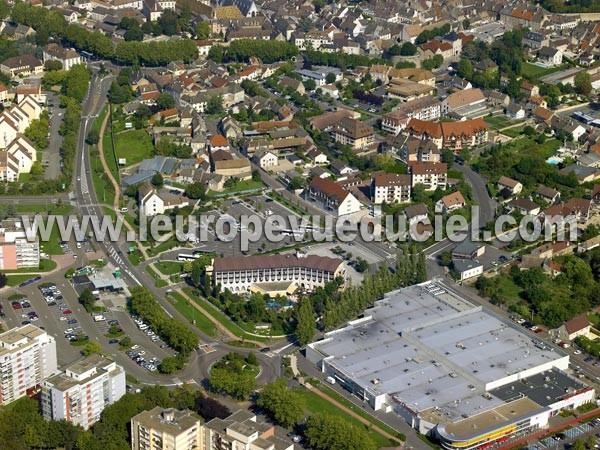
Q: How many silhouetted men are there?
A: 0